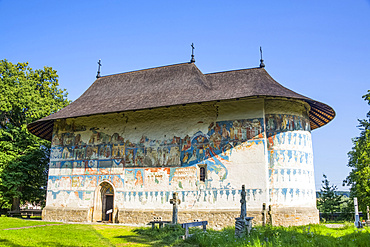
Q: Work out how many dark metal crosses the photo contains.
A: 3